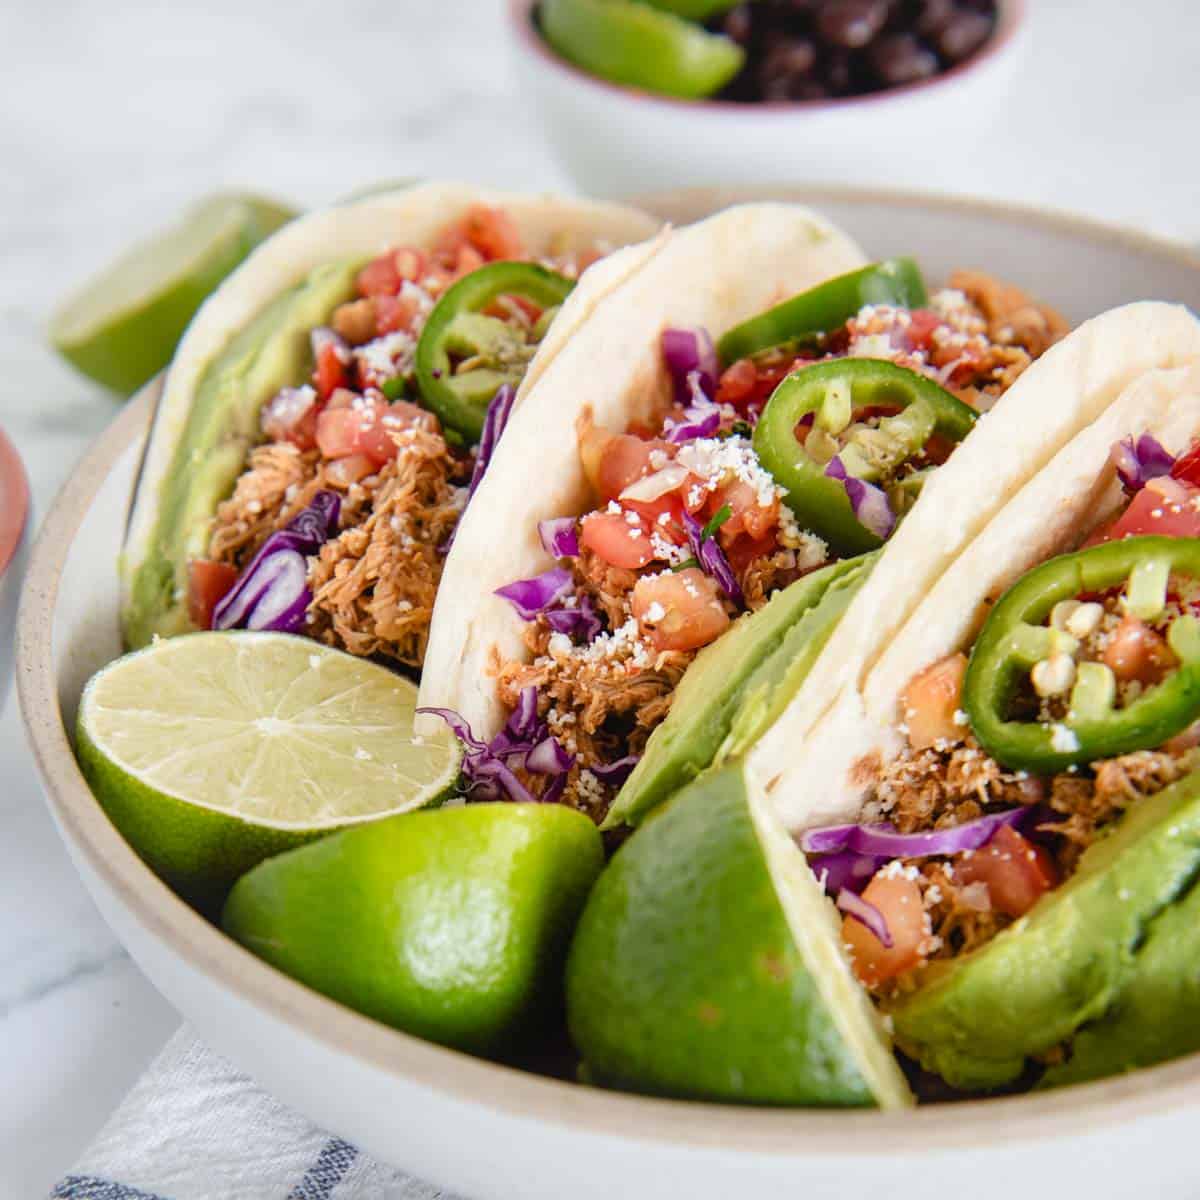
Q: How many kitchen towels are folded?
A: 1